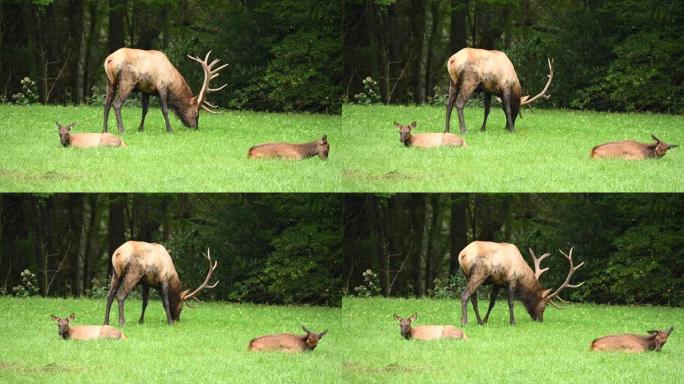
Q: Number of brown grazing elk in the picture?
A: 4